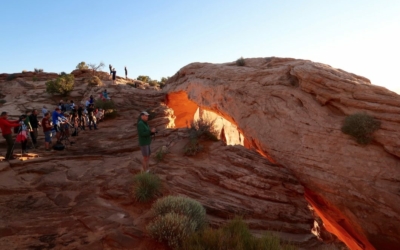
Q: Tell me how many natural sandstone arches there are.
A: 1